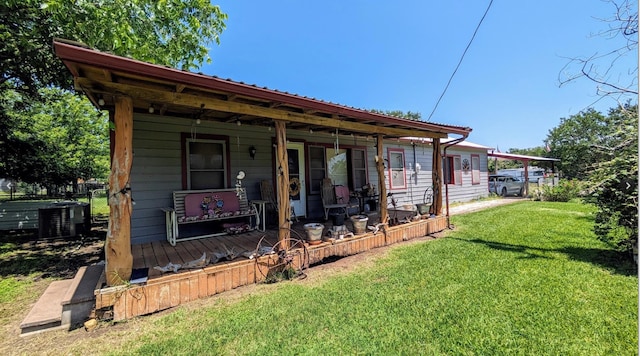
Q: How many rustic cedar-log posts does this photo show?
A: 4